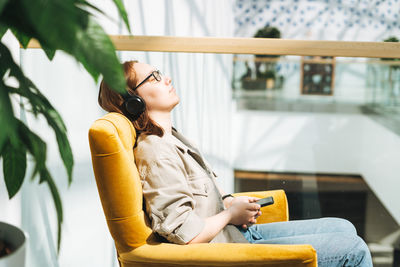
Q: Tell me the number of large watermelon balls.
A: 0